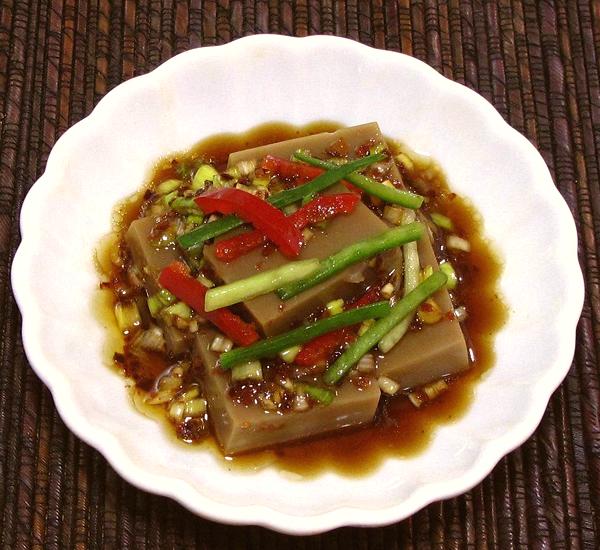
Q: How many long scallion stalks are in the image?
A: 7